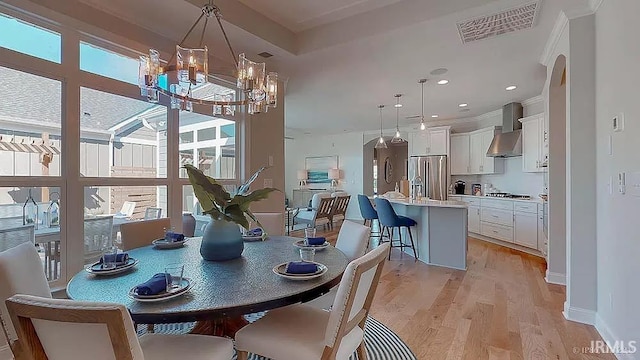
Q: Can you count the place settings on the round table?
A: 6